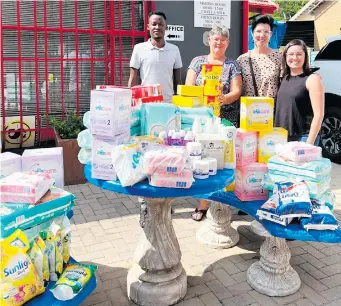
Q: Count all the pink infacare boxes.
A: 2